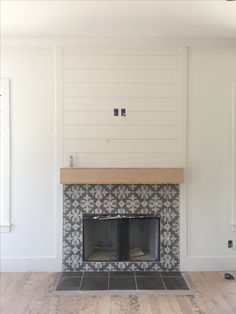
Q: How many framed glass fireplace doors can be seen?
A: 2